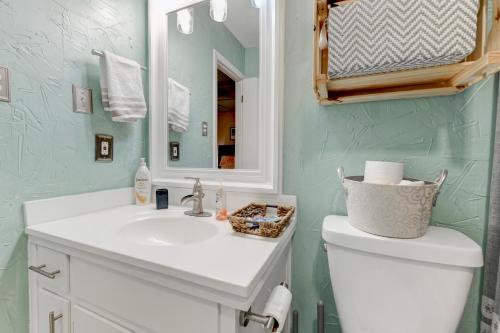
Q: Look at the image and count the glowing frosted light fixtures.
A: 3